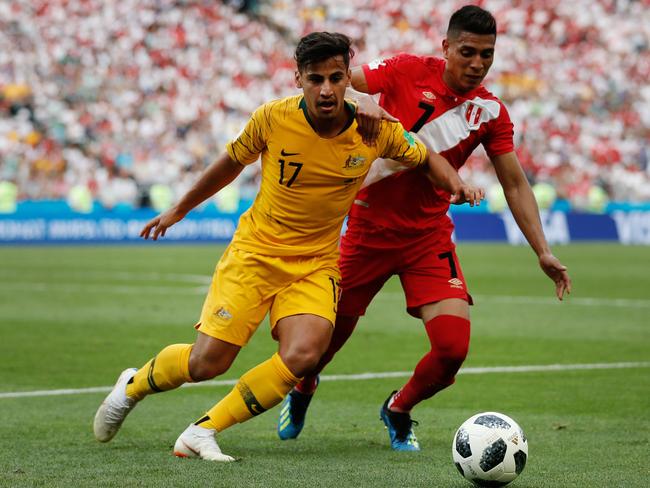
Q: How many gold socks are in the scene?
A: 2